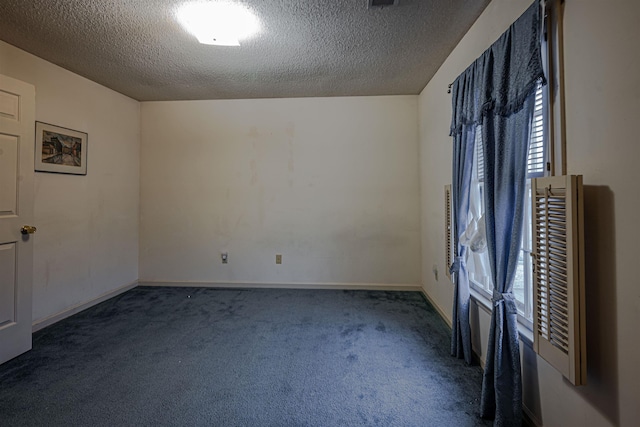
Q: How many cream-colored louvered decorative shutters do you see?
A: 2